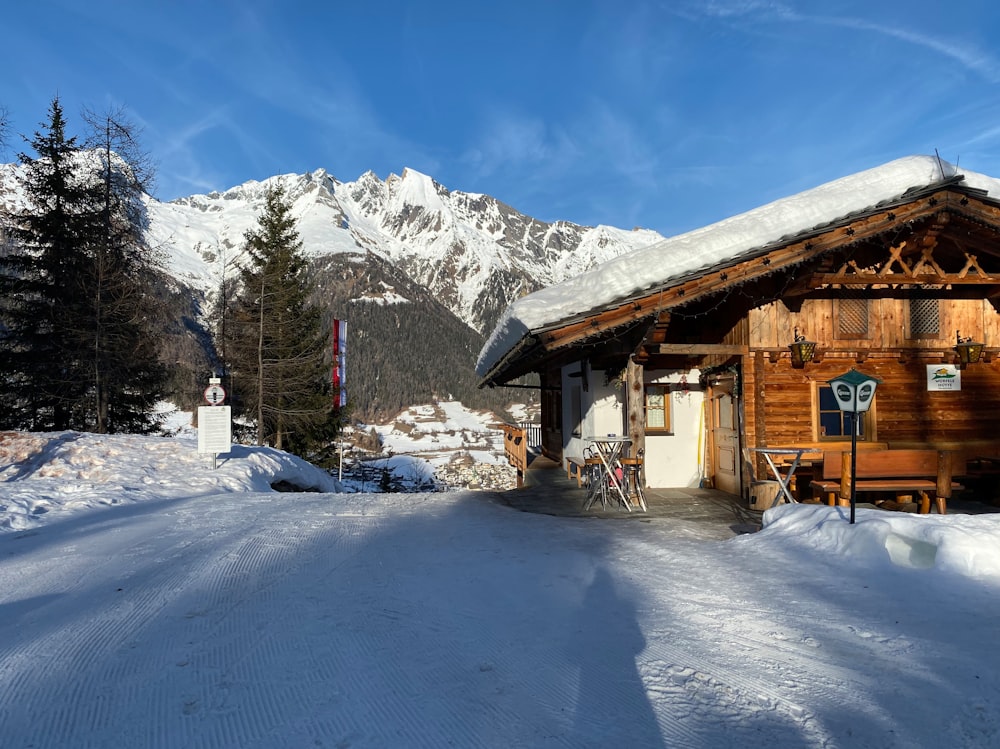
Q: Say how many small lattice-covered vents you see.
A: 2